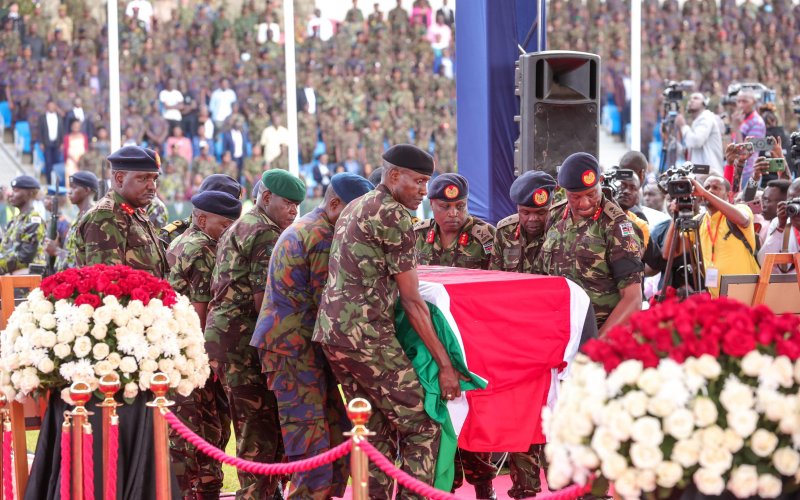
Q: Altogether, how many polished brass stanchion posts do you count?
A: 5